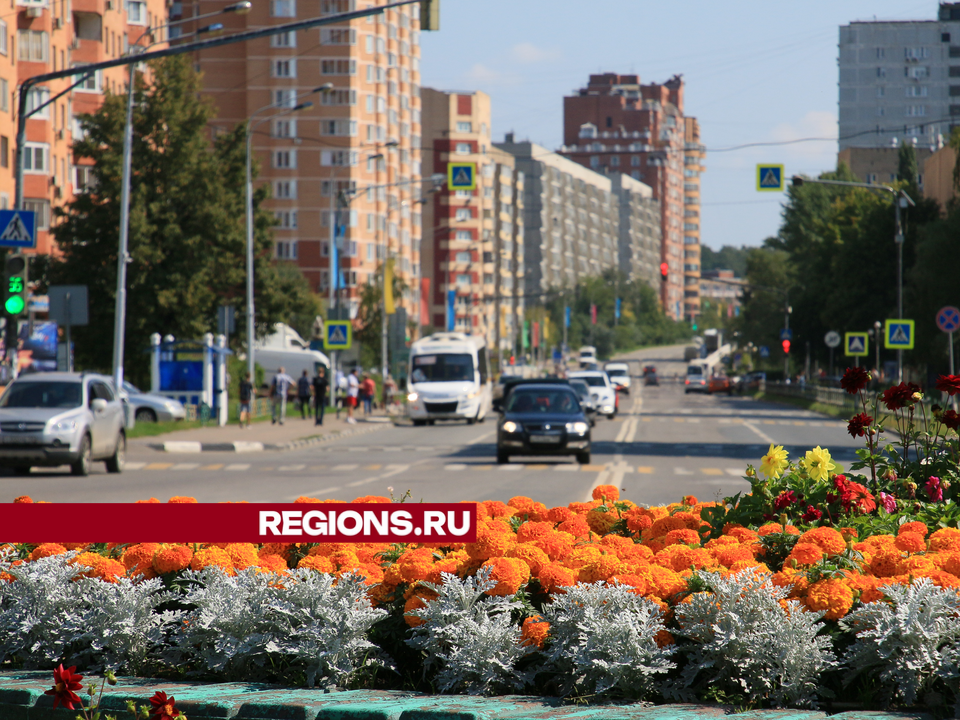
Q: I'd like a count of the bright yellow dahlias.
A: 2